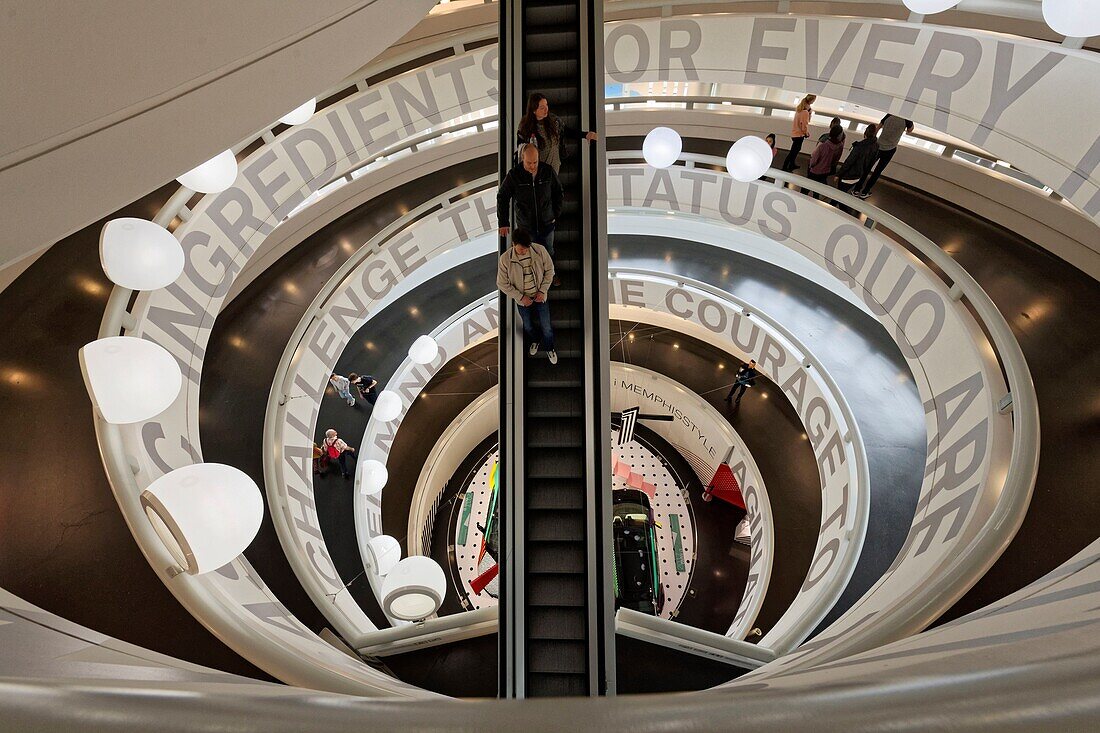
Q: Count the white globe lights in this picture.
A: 14